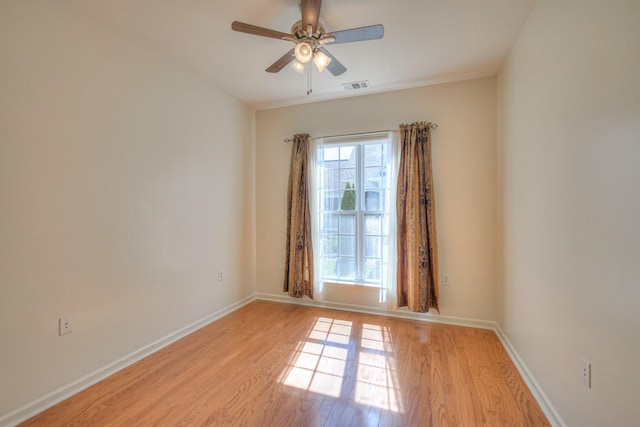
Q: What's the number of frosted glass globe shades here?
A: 3